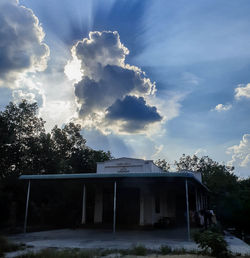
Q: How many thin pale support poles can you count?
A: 3